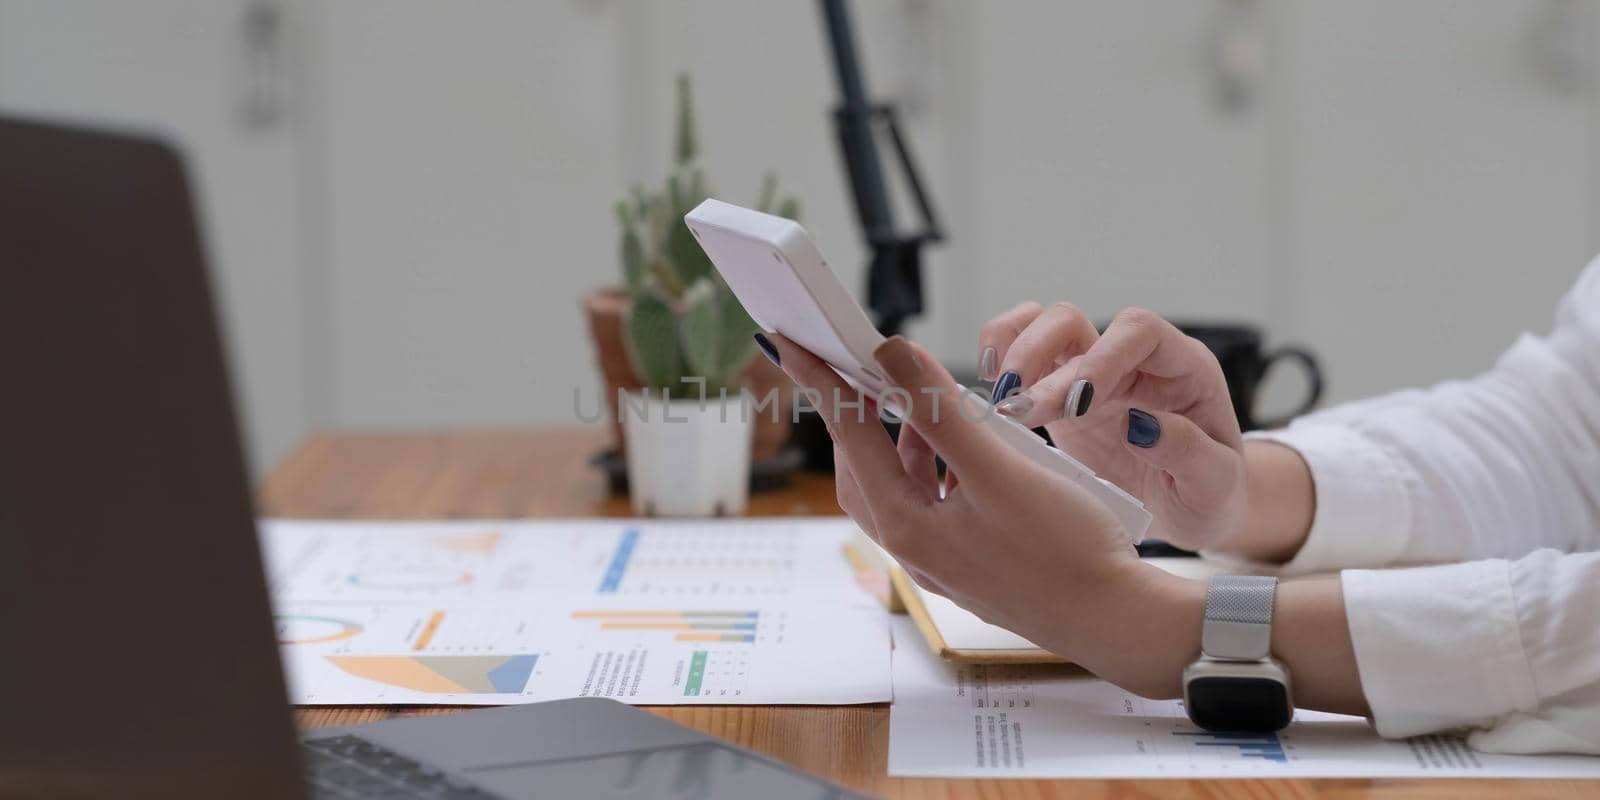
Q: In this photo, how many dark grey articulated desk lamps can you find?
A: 1